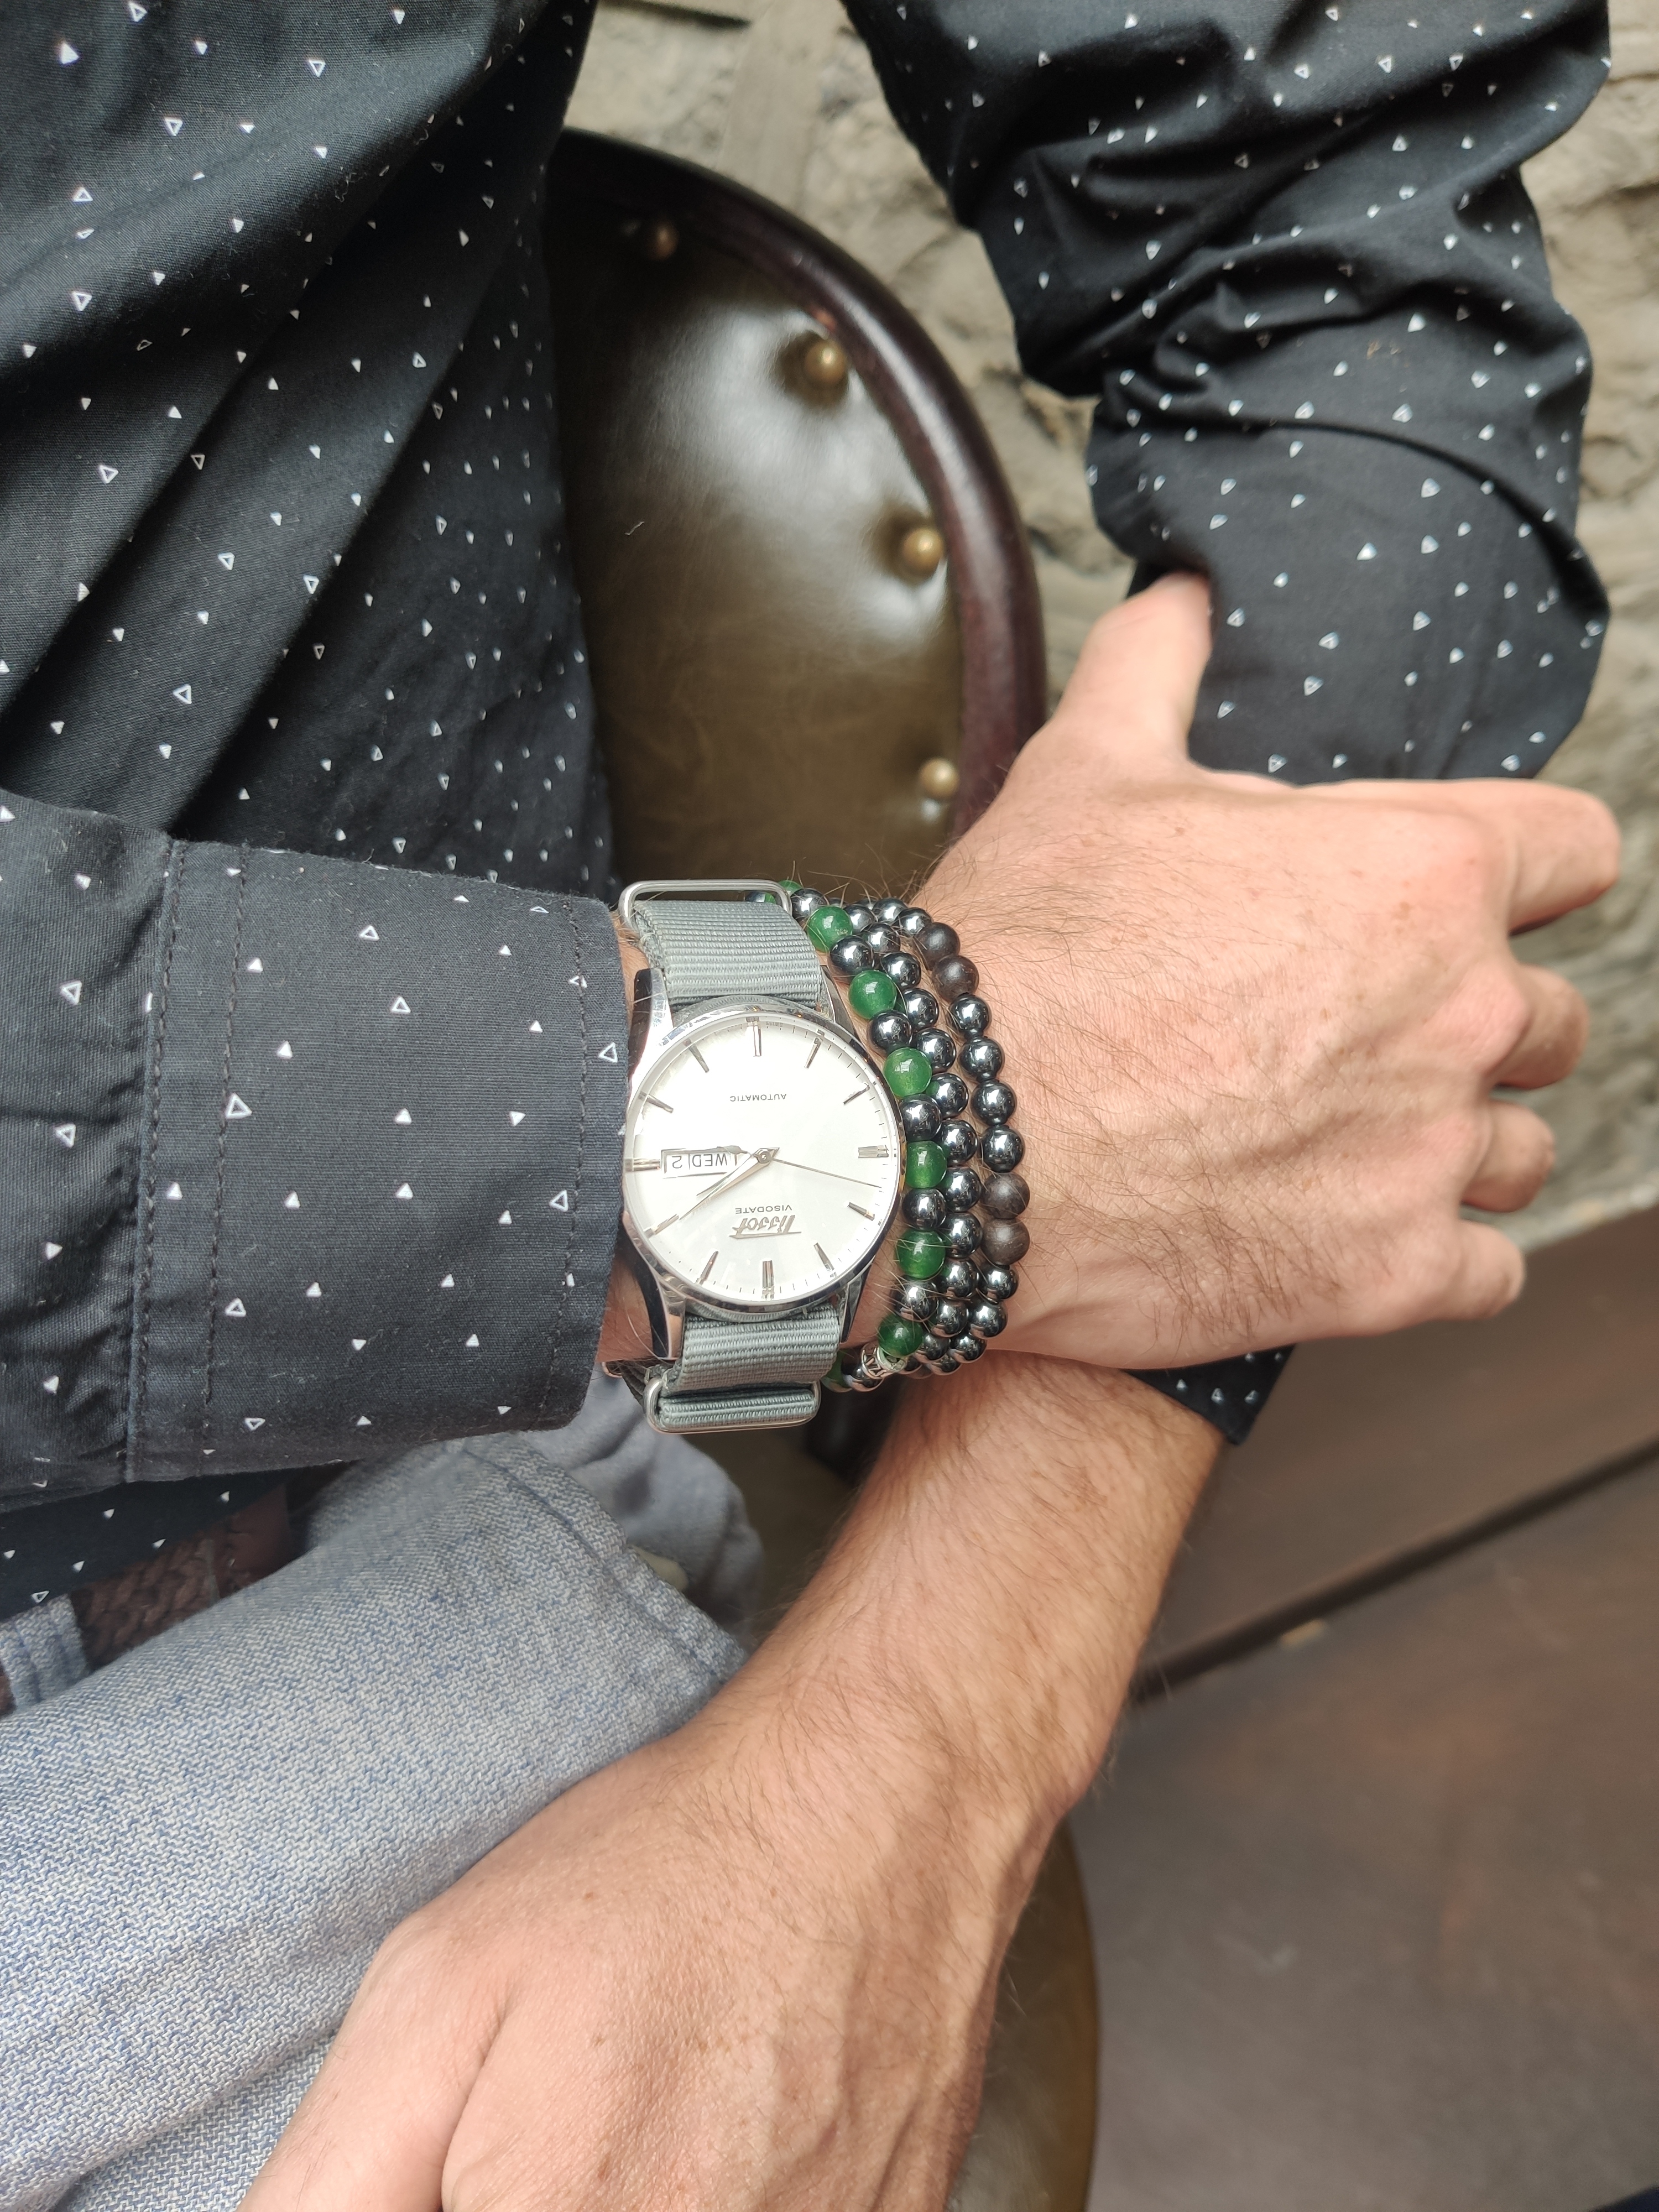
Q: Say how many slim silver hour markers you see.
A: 12